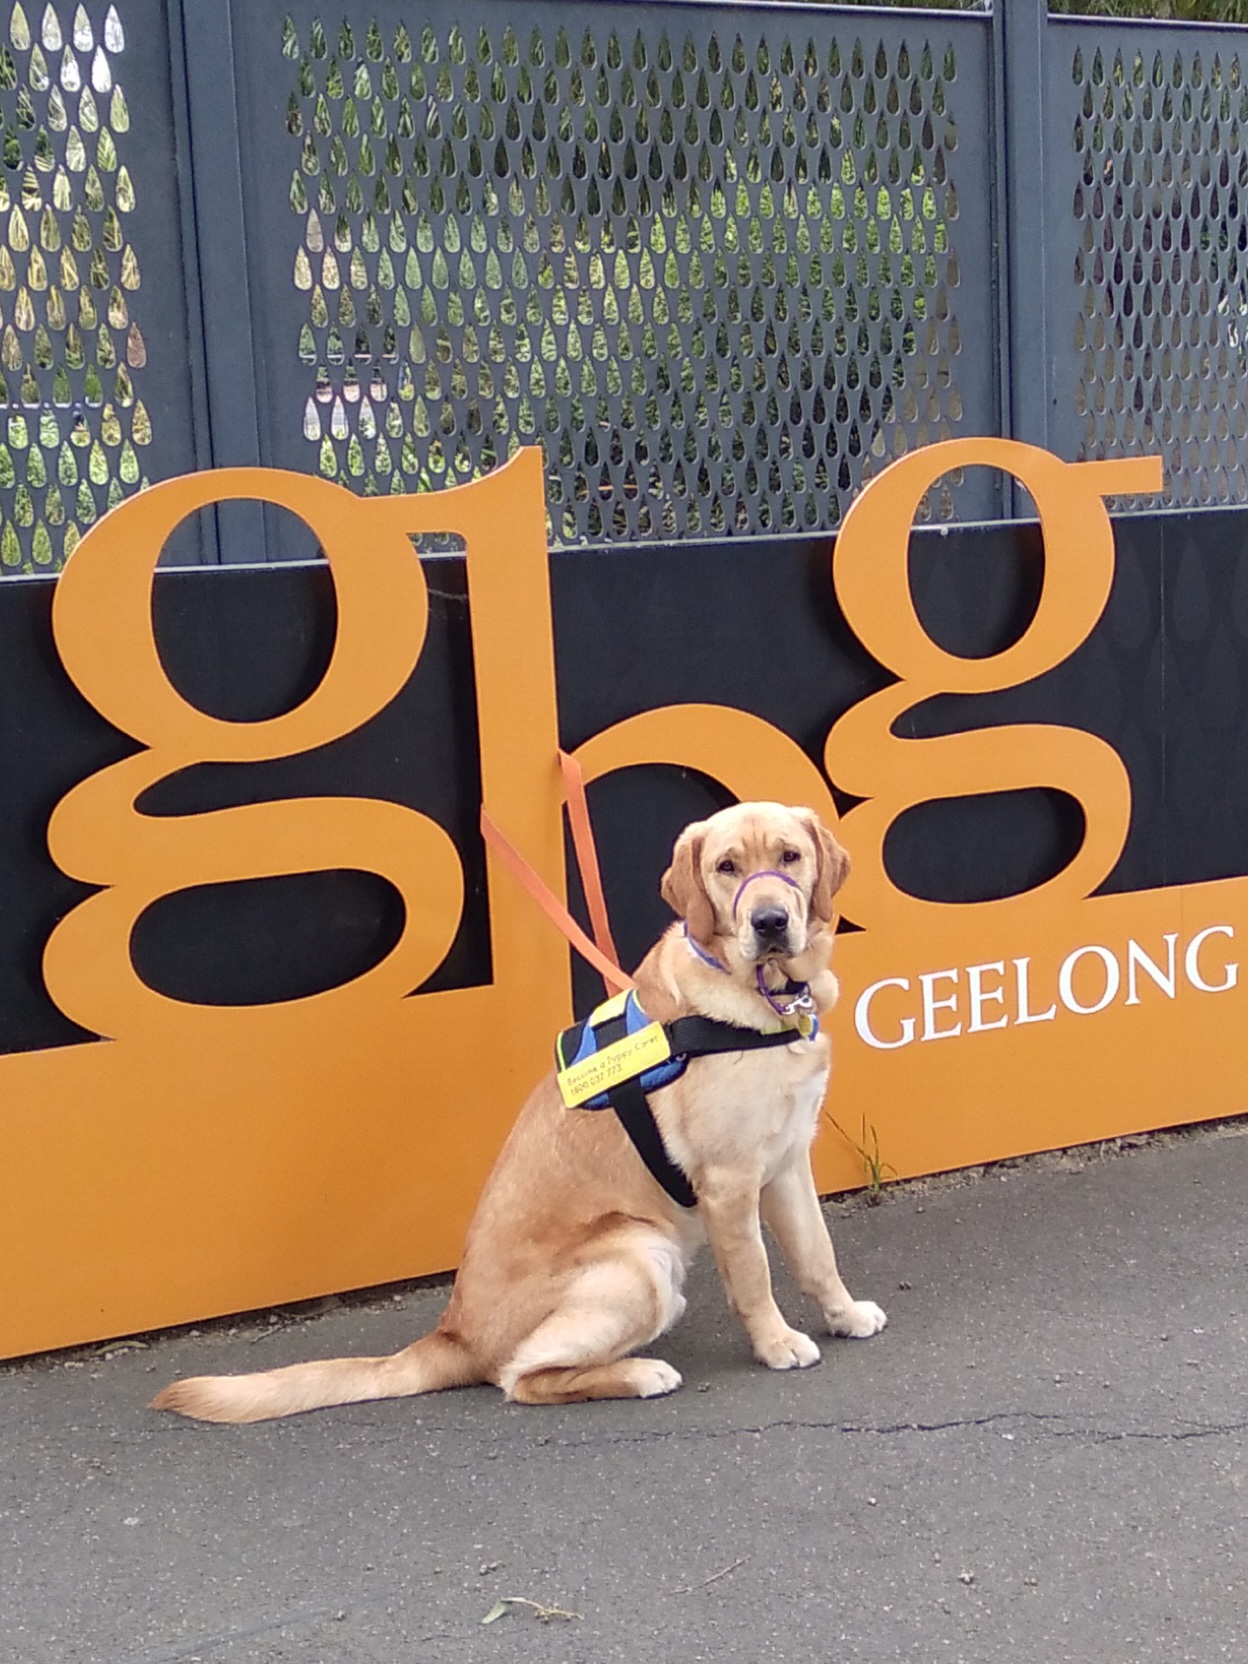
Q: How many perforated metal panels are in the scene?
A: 3